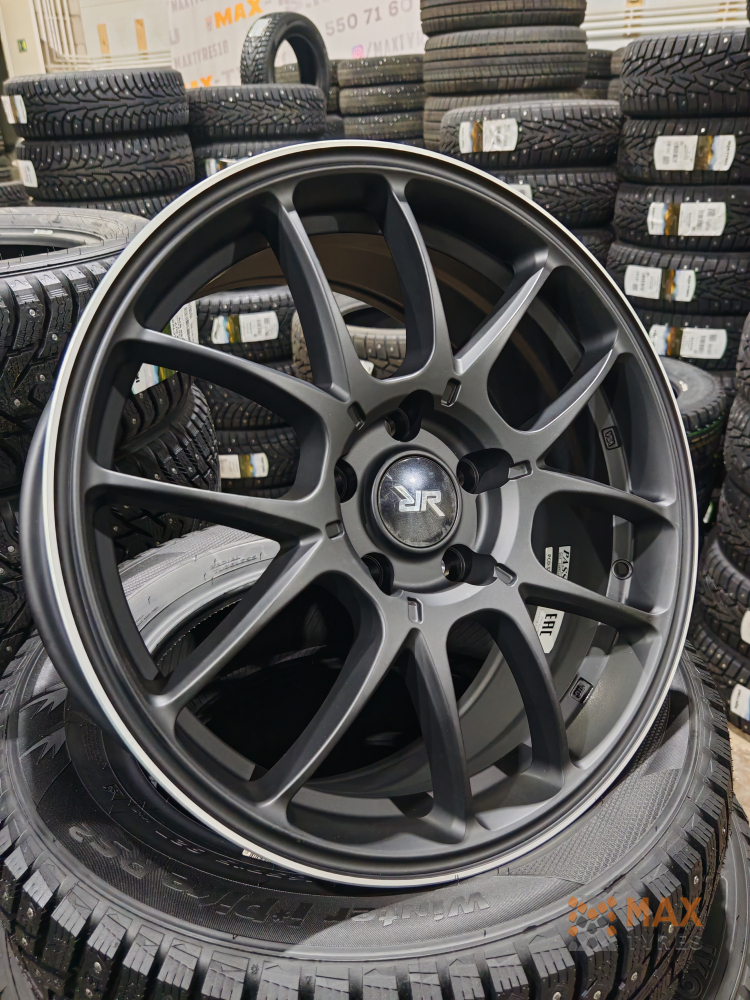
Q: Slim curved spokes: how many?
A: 12